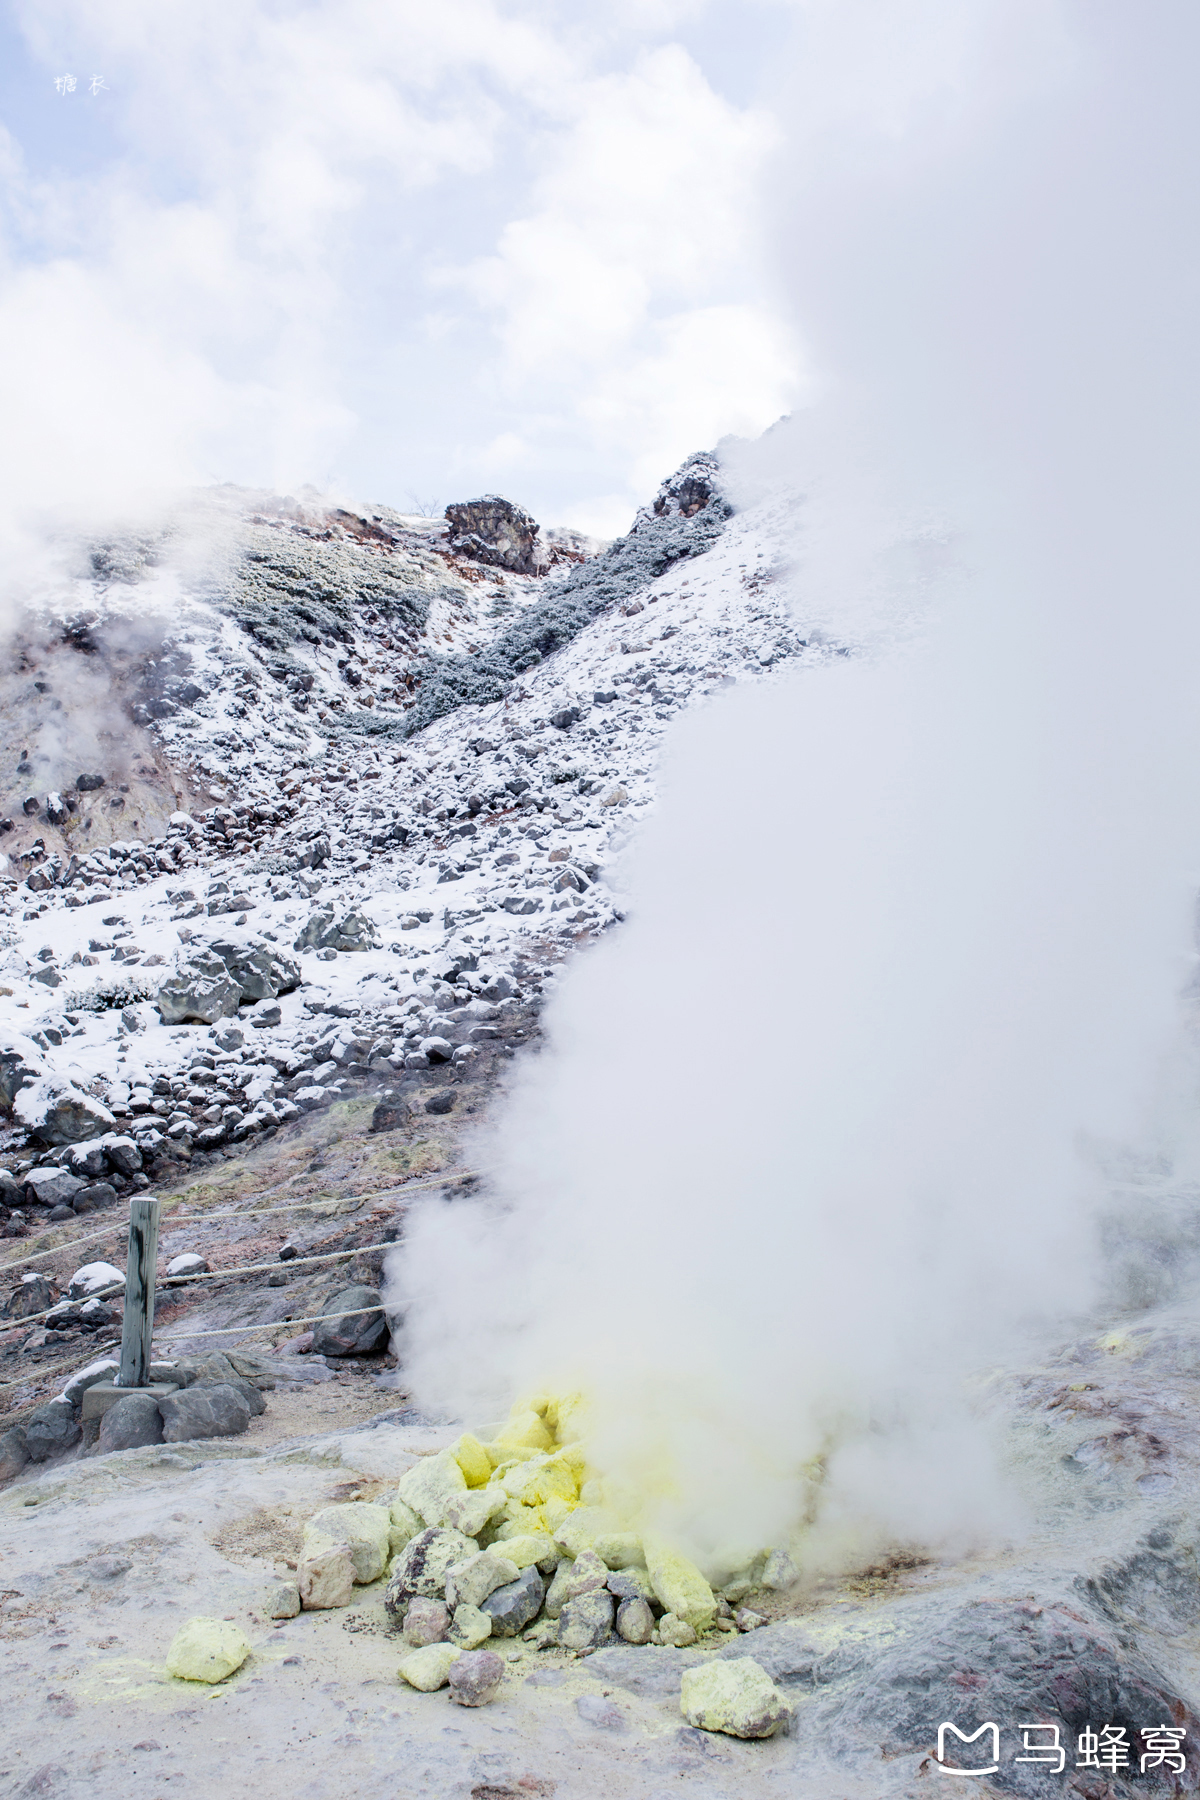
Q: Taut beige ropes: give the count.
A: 3